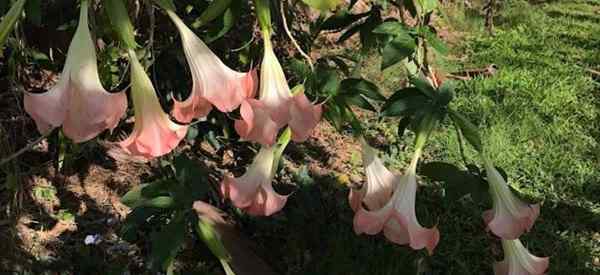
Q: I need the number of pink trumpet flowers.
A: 9